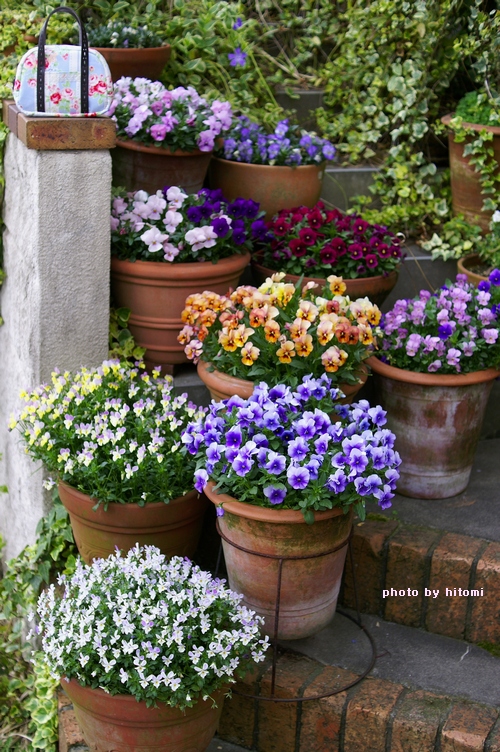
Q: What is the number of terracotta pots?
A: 12